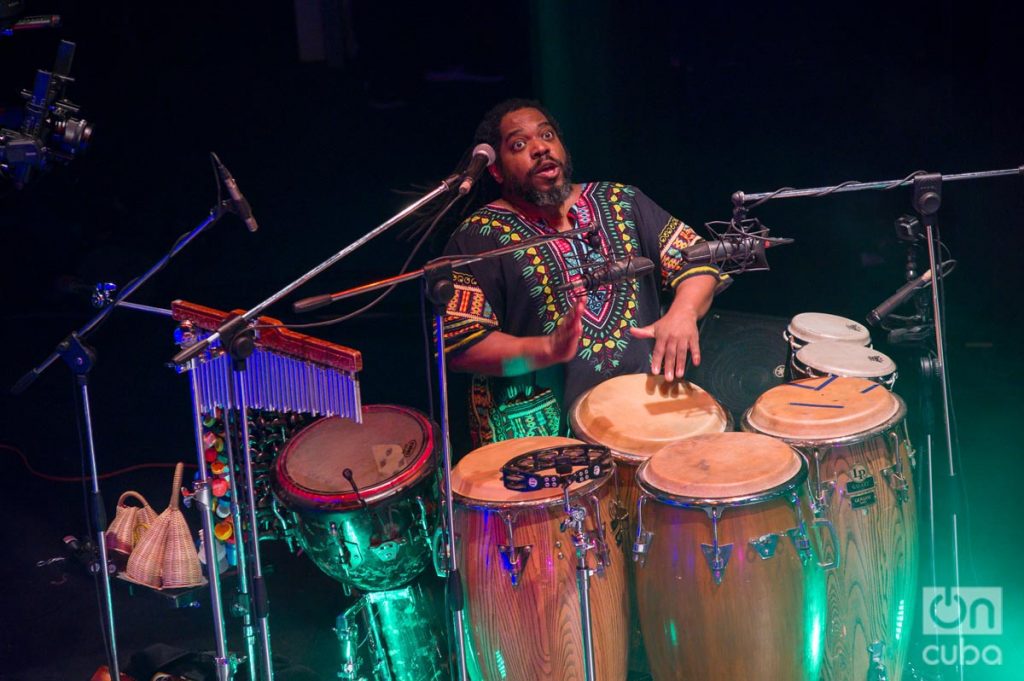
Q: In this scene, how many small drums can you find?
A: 2